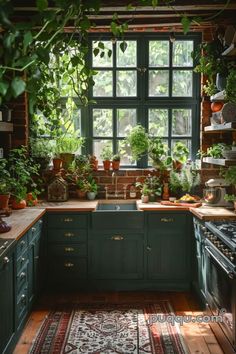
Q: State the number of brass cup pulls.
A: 6